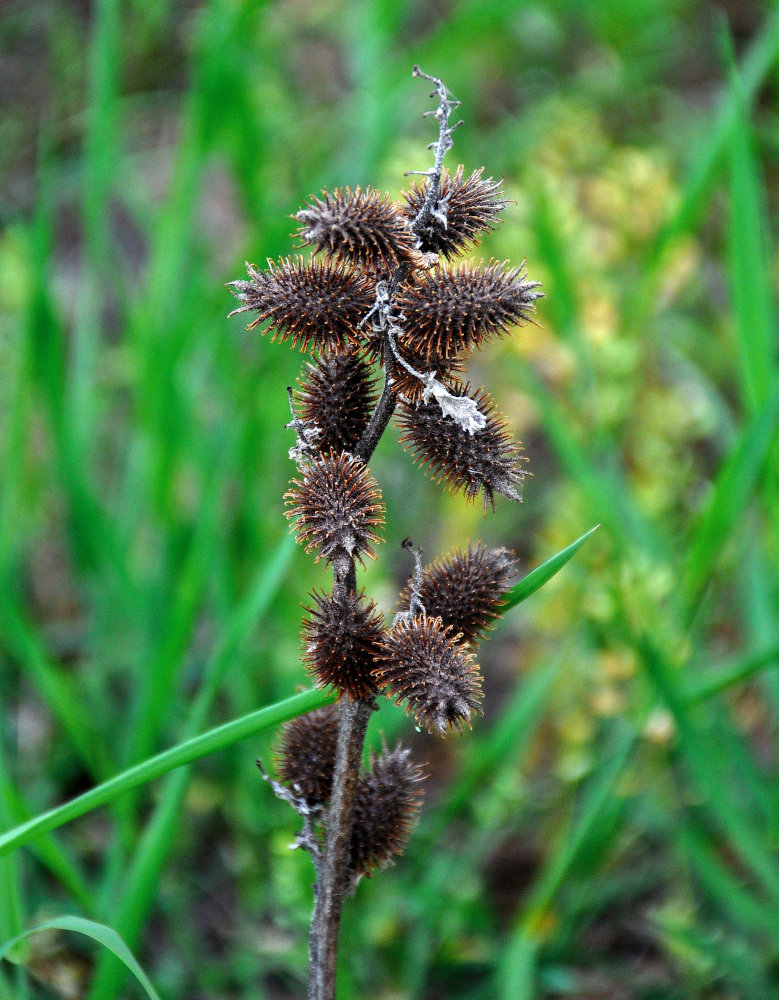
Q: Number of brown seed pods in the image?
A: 13